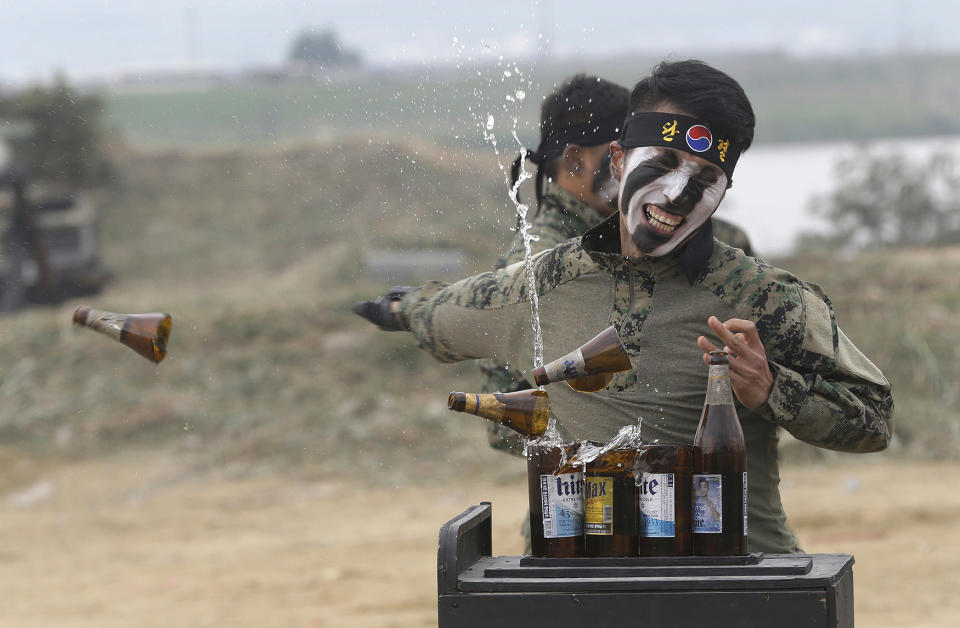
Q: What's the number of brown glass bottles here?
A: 4